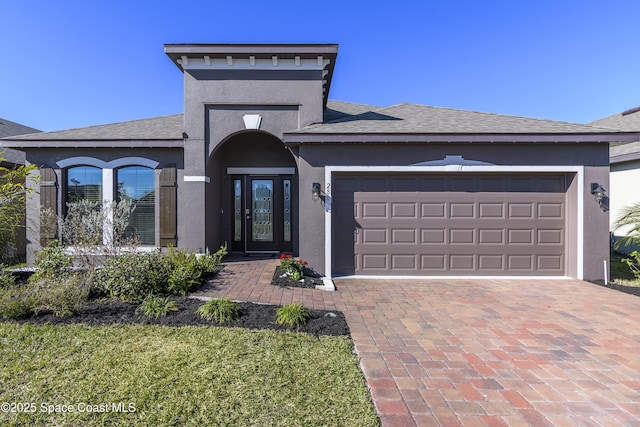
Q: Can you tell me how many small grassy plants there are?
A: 3